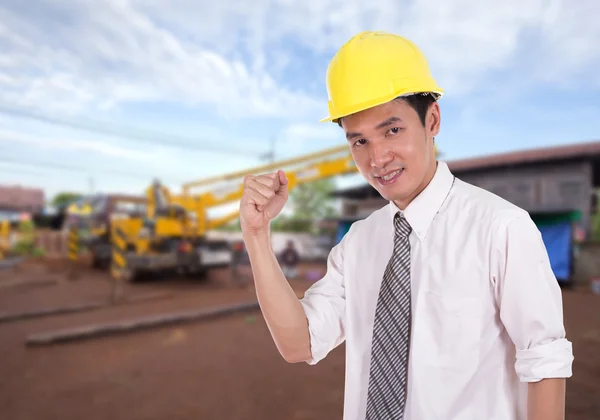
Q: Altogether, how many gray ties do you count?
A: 1